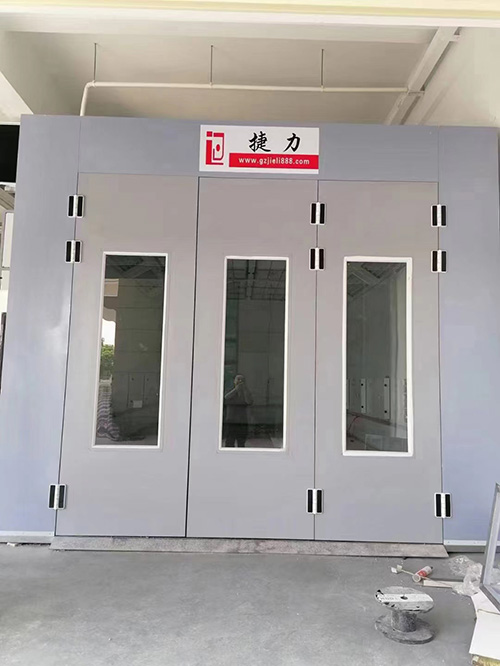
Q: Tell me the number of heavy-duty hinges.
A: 9